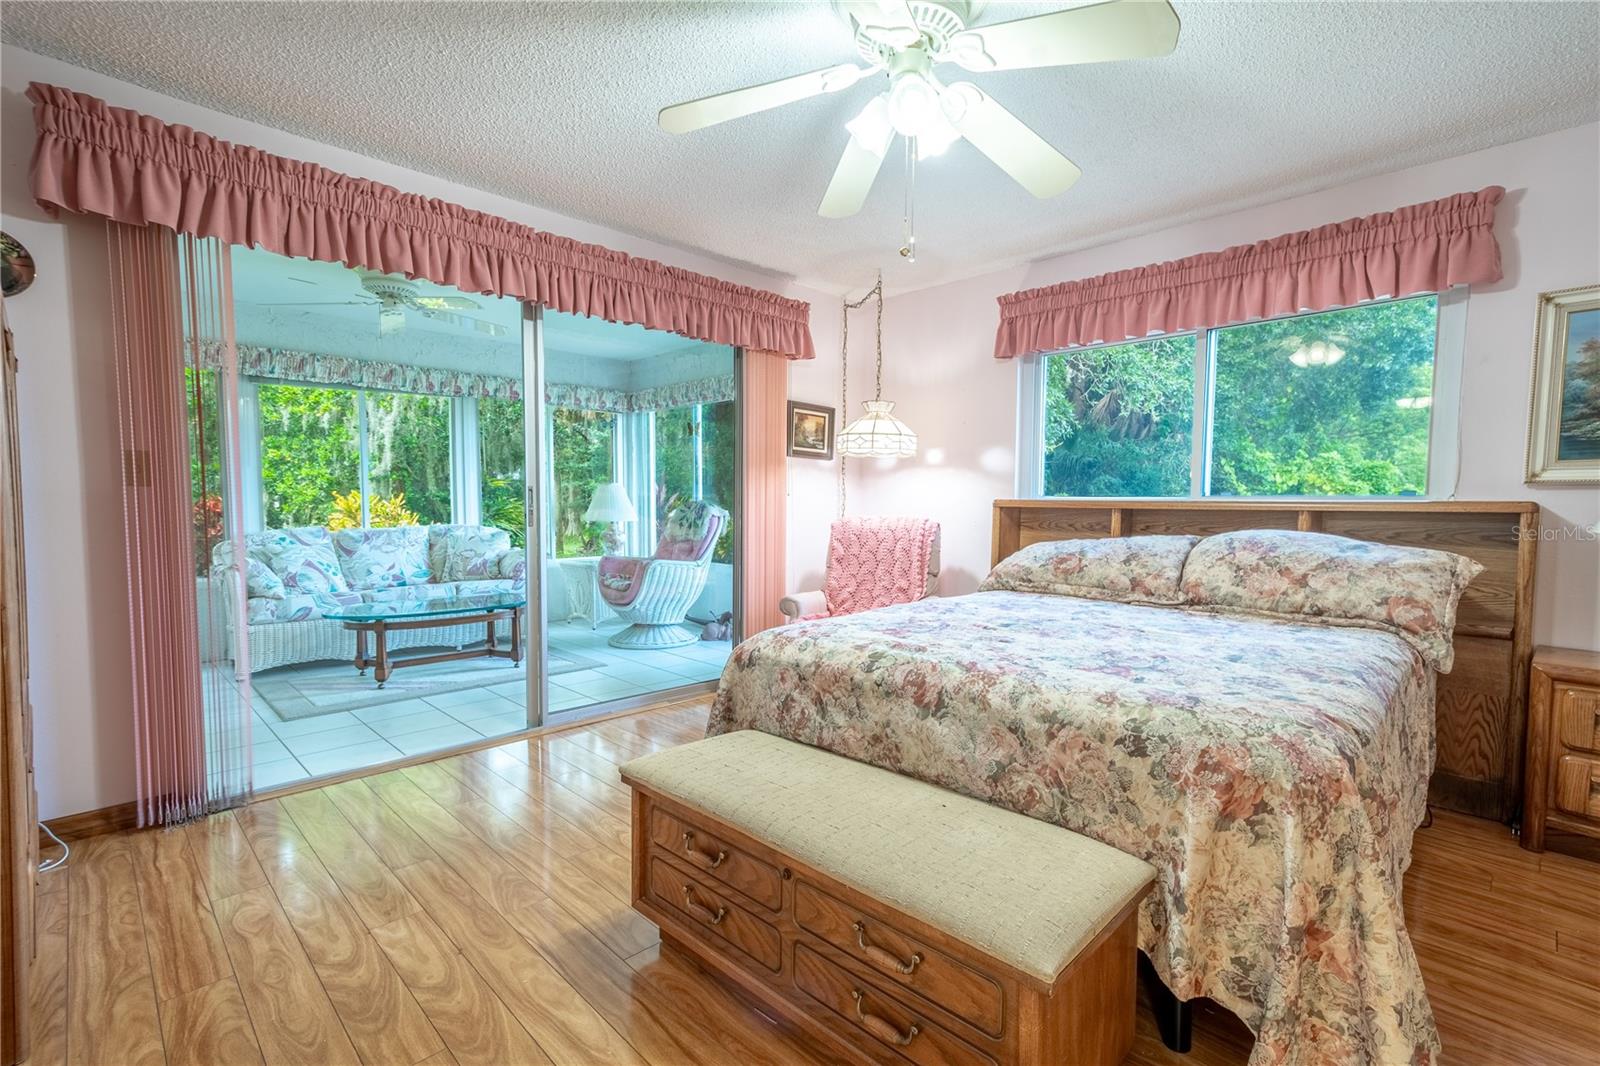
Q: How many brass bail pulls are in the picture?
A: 4